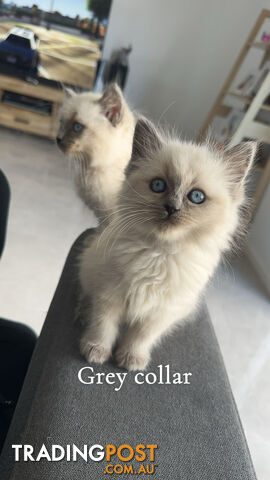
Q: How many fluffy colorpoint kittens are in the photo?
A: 2